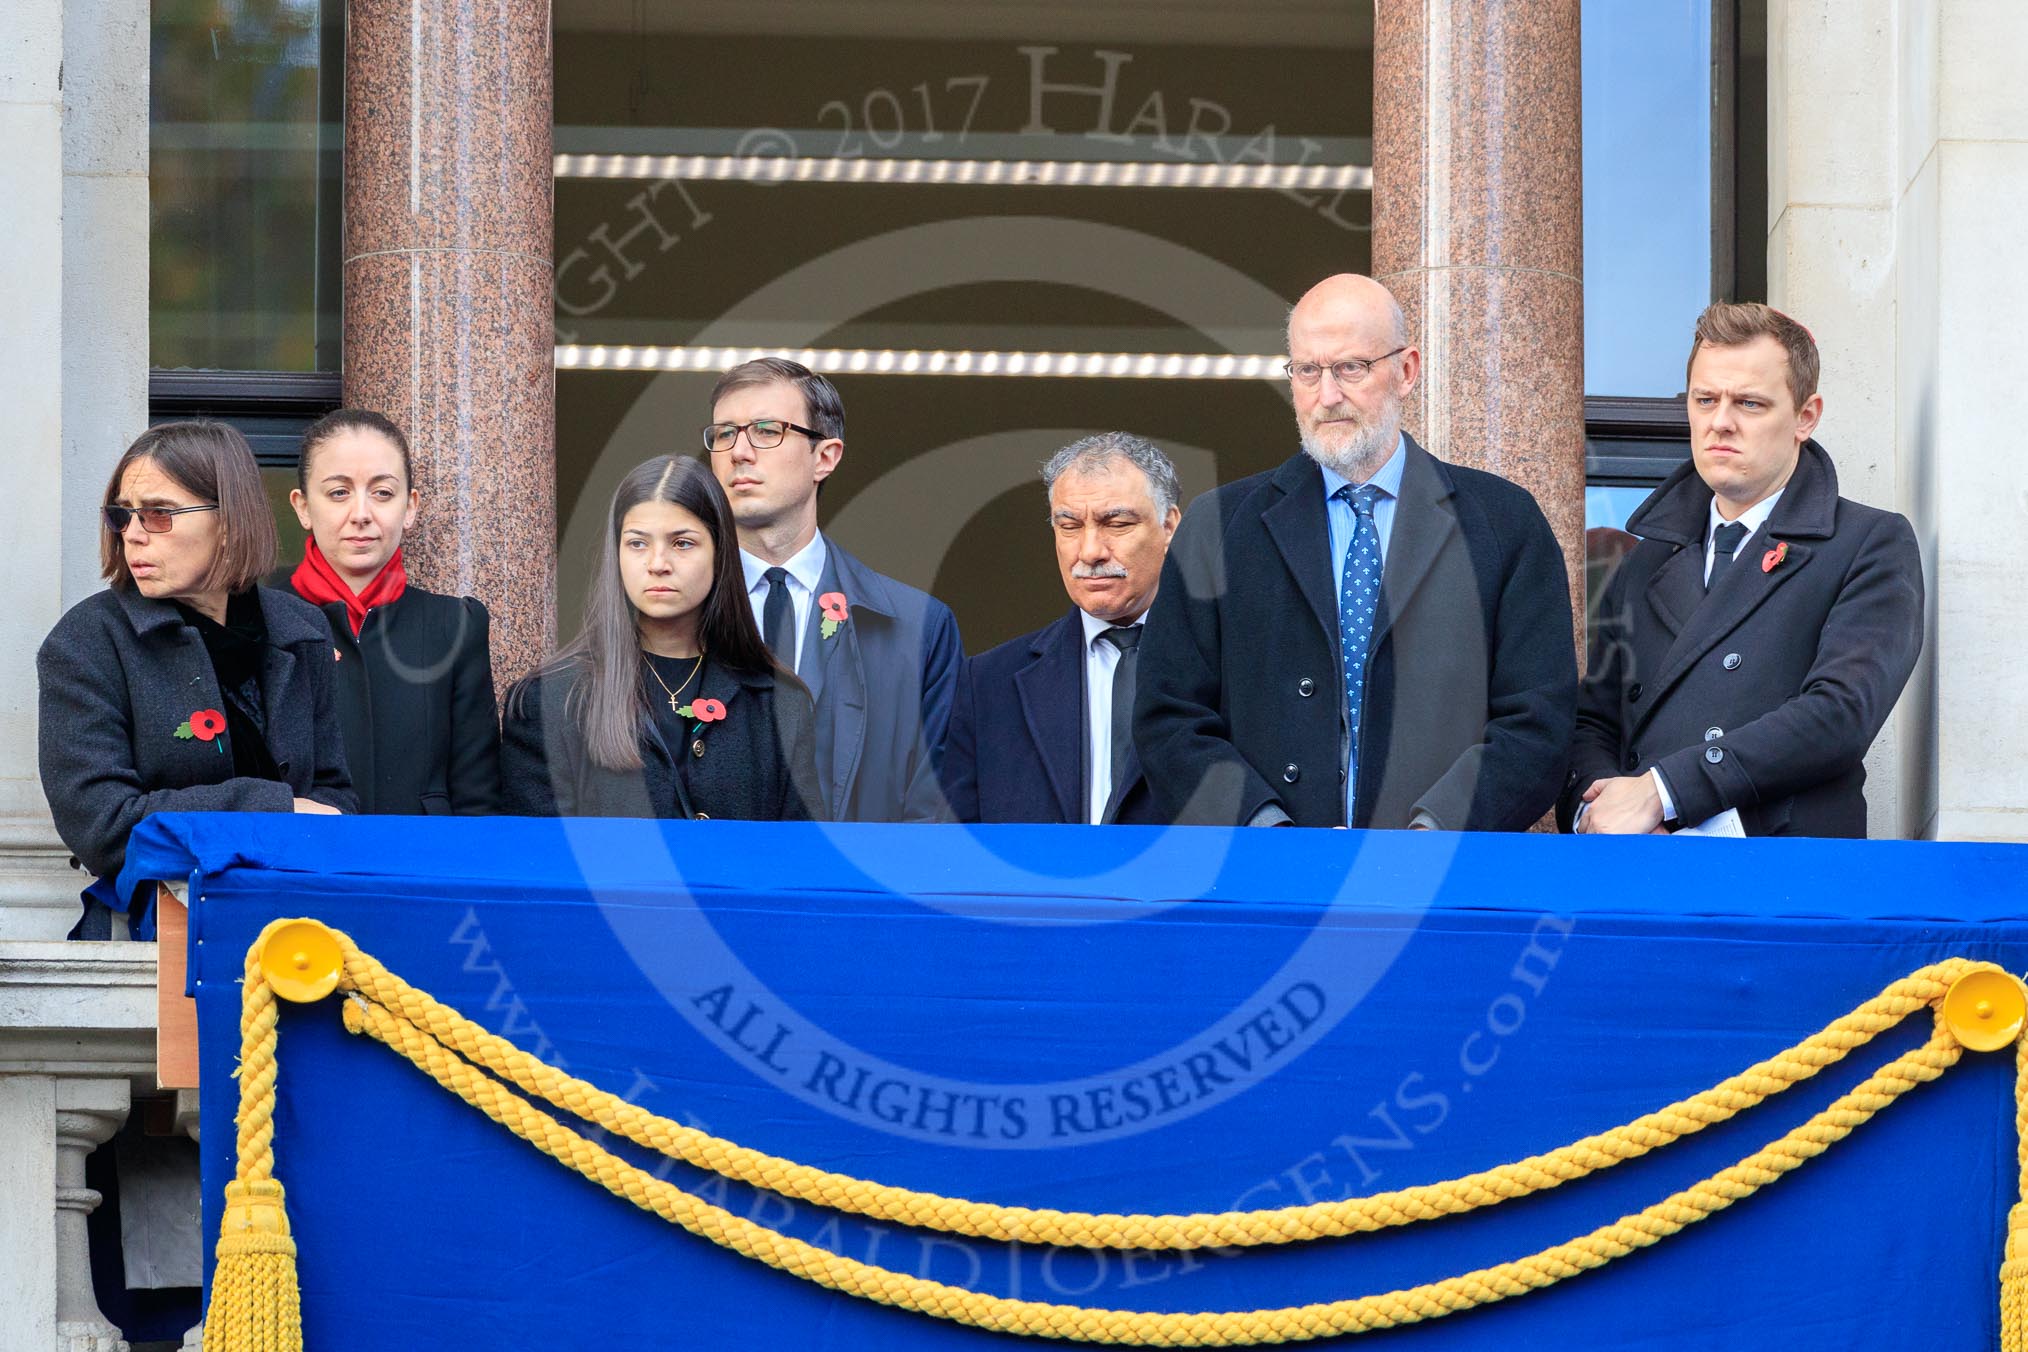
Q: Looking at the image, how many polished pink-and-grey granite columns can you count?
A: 2